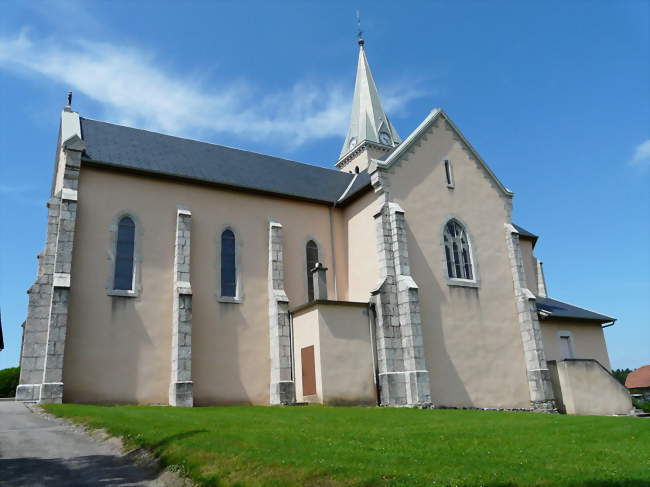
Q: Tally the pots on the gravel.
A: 0